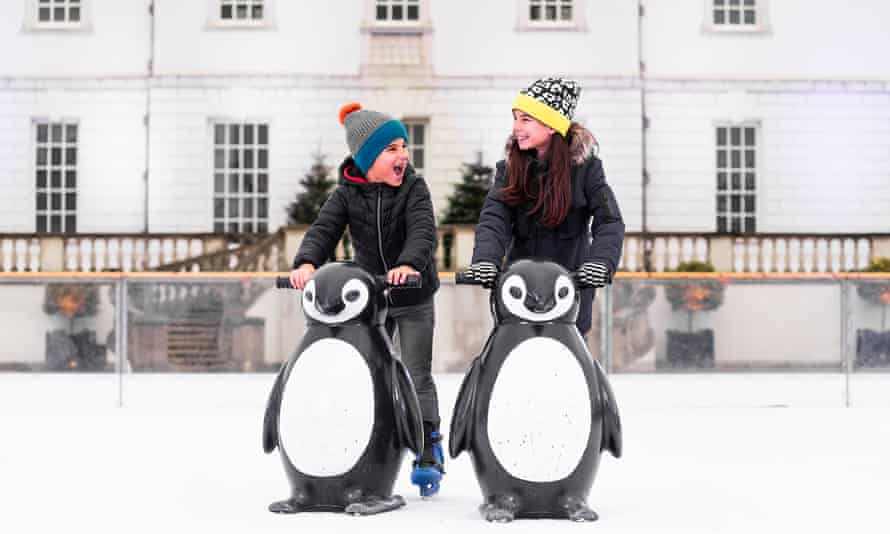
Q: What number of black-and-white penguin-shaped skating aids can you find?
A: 2